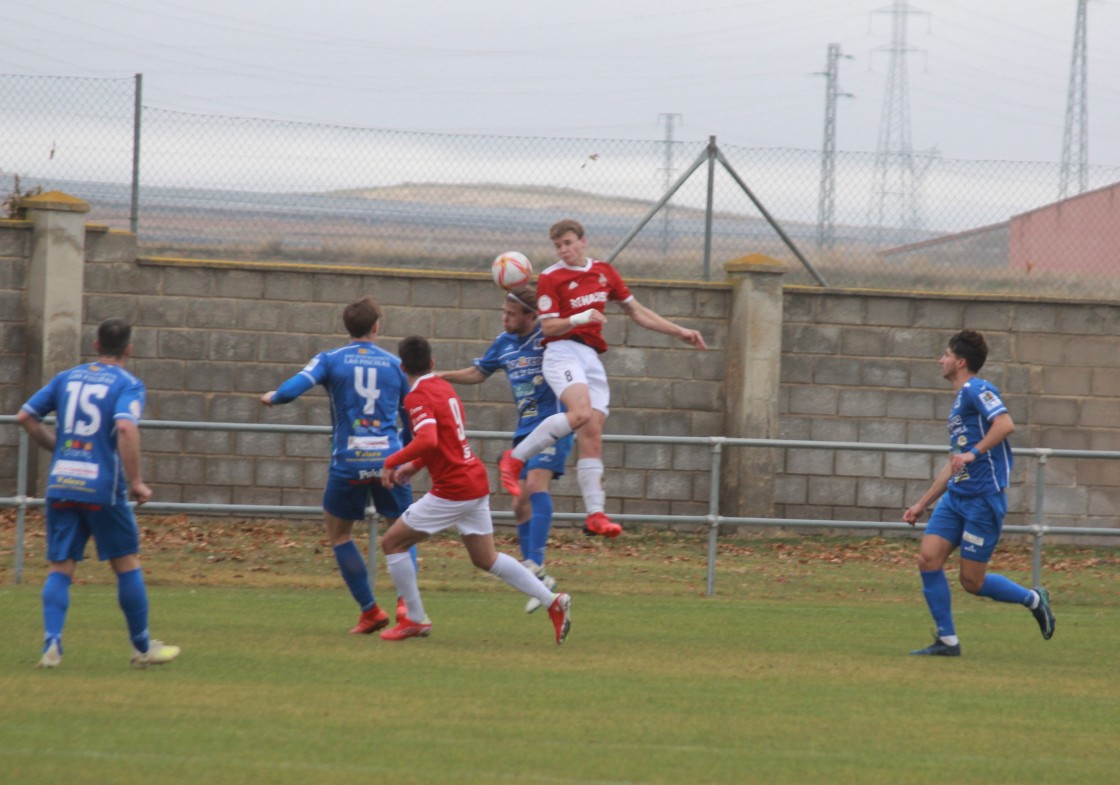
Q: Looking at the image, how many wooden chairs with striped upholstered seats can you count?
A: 0